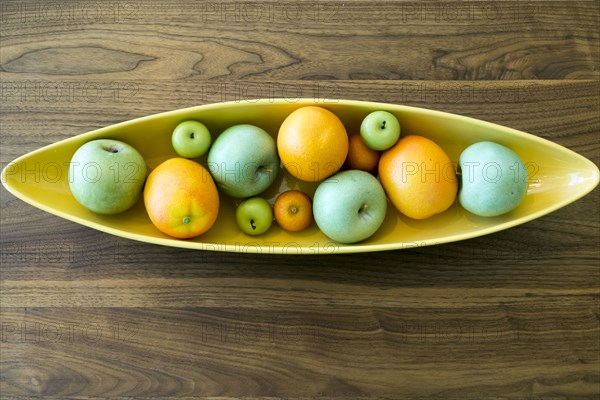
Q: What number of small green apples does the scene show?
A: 3